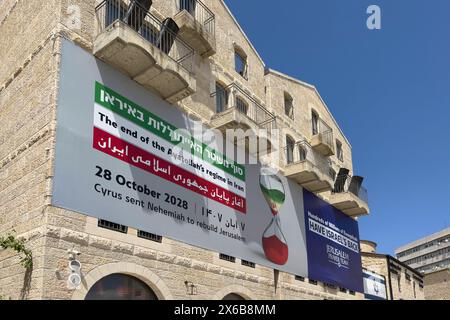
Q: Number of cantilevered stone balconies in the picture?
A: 6